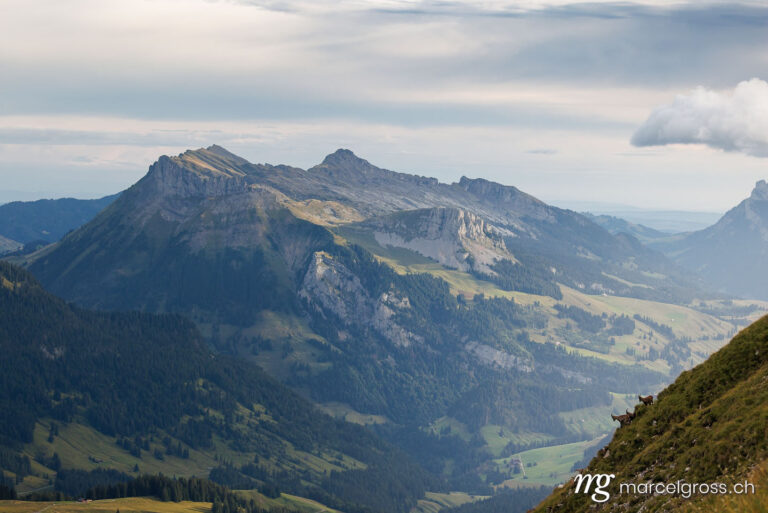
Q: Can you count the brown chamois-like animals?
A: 3